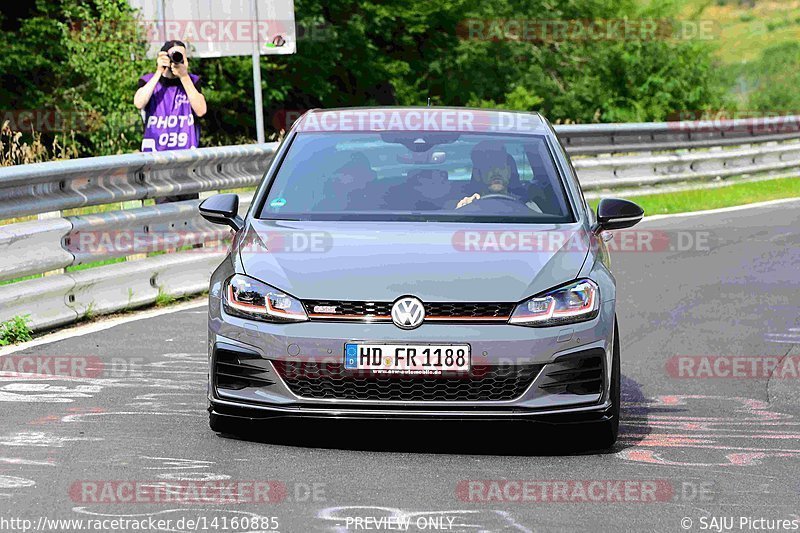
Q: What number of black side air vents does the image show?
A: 2